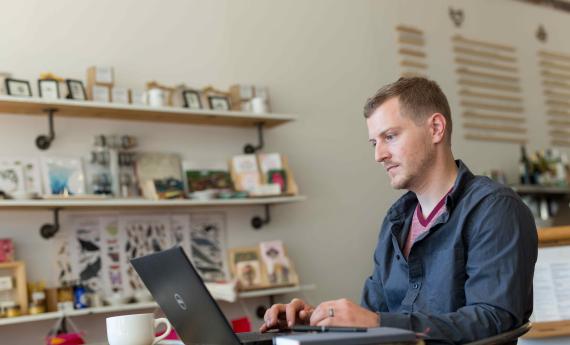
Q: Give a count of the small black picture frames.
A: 5